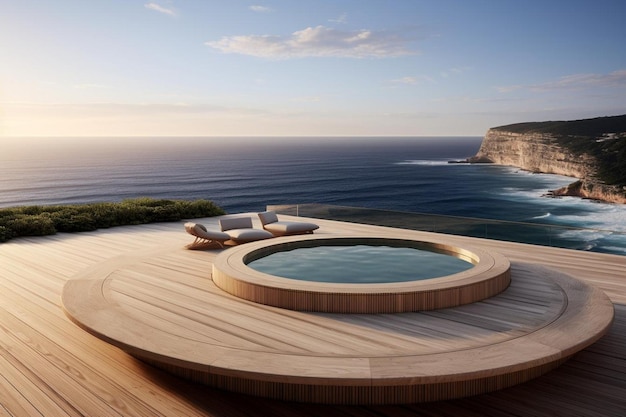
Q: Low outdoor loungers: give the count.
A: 3